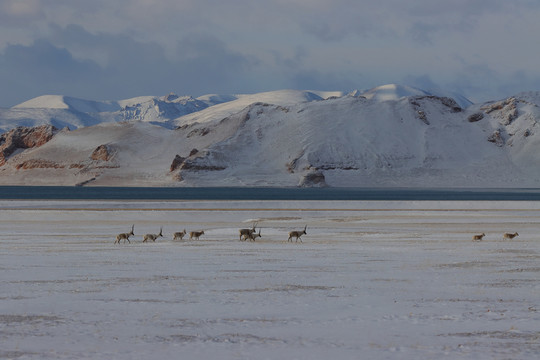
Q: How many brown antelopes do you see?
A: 9